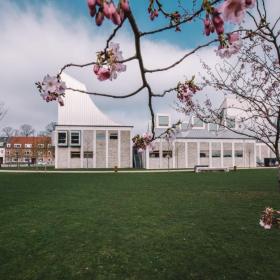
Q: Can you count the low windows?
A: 8